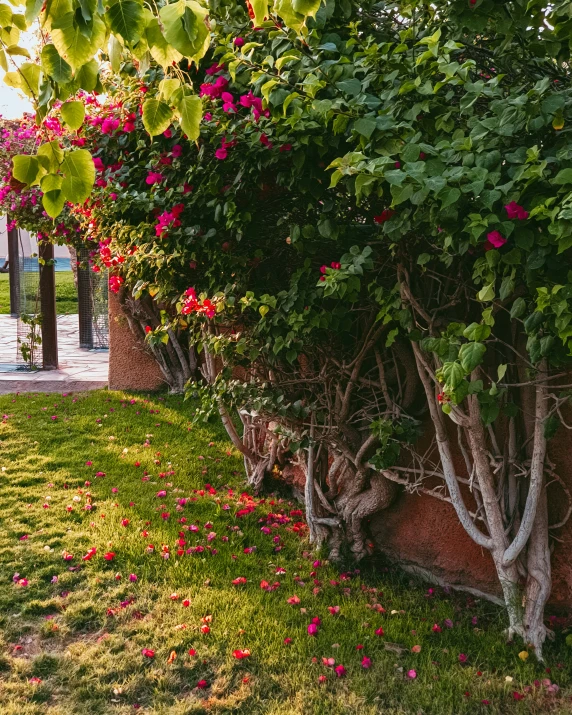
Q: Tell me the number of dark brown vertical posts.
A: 3